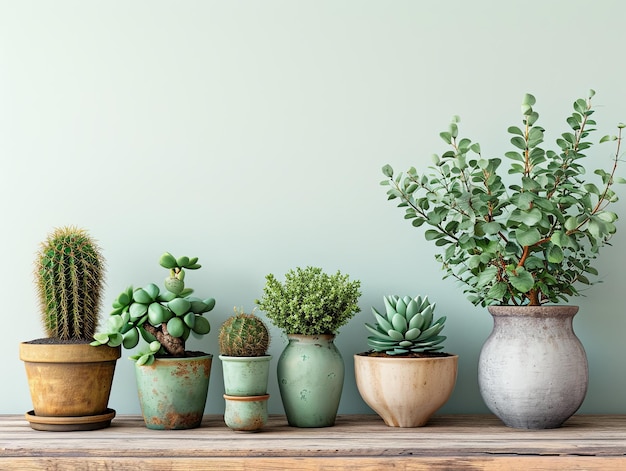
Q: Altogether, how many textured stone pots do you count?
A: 1